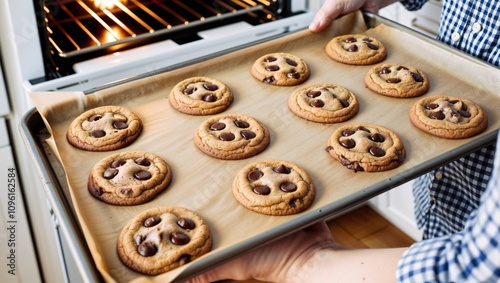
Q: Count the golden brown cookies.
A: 12